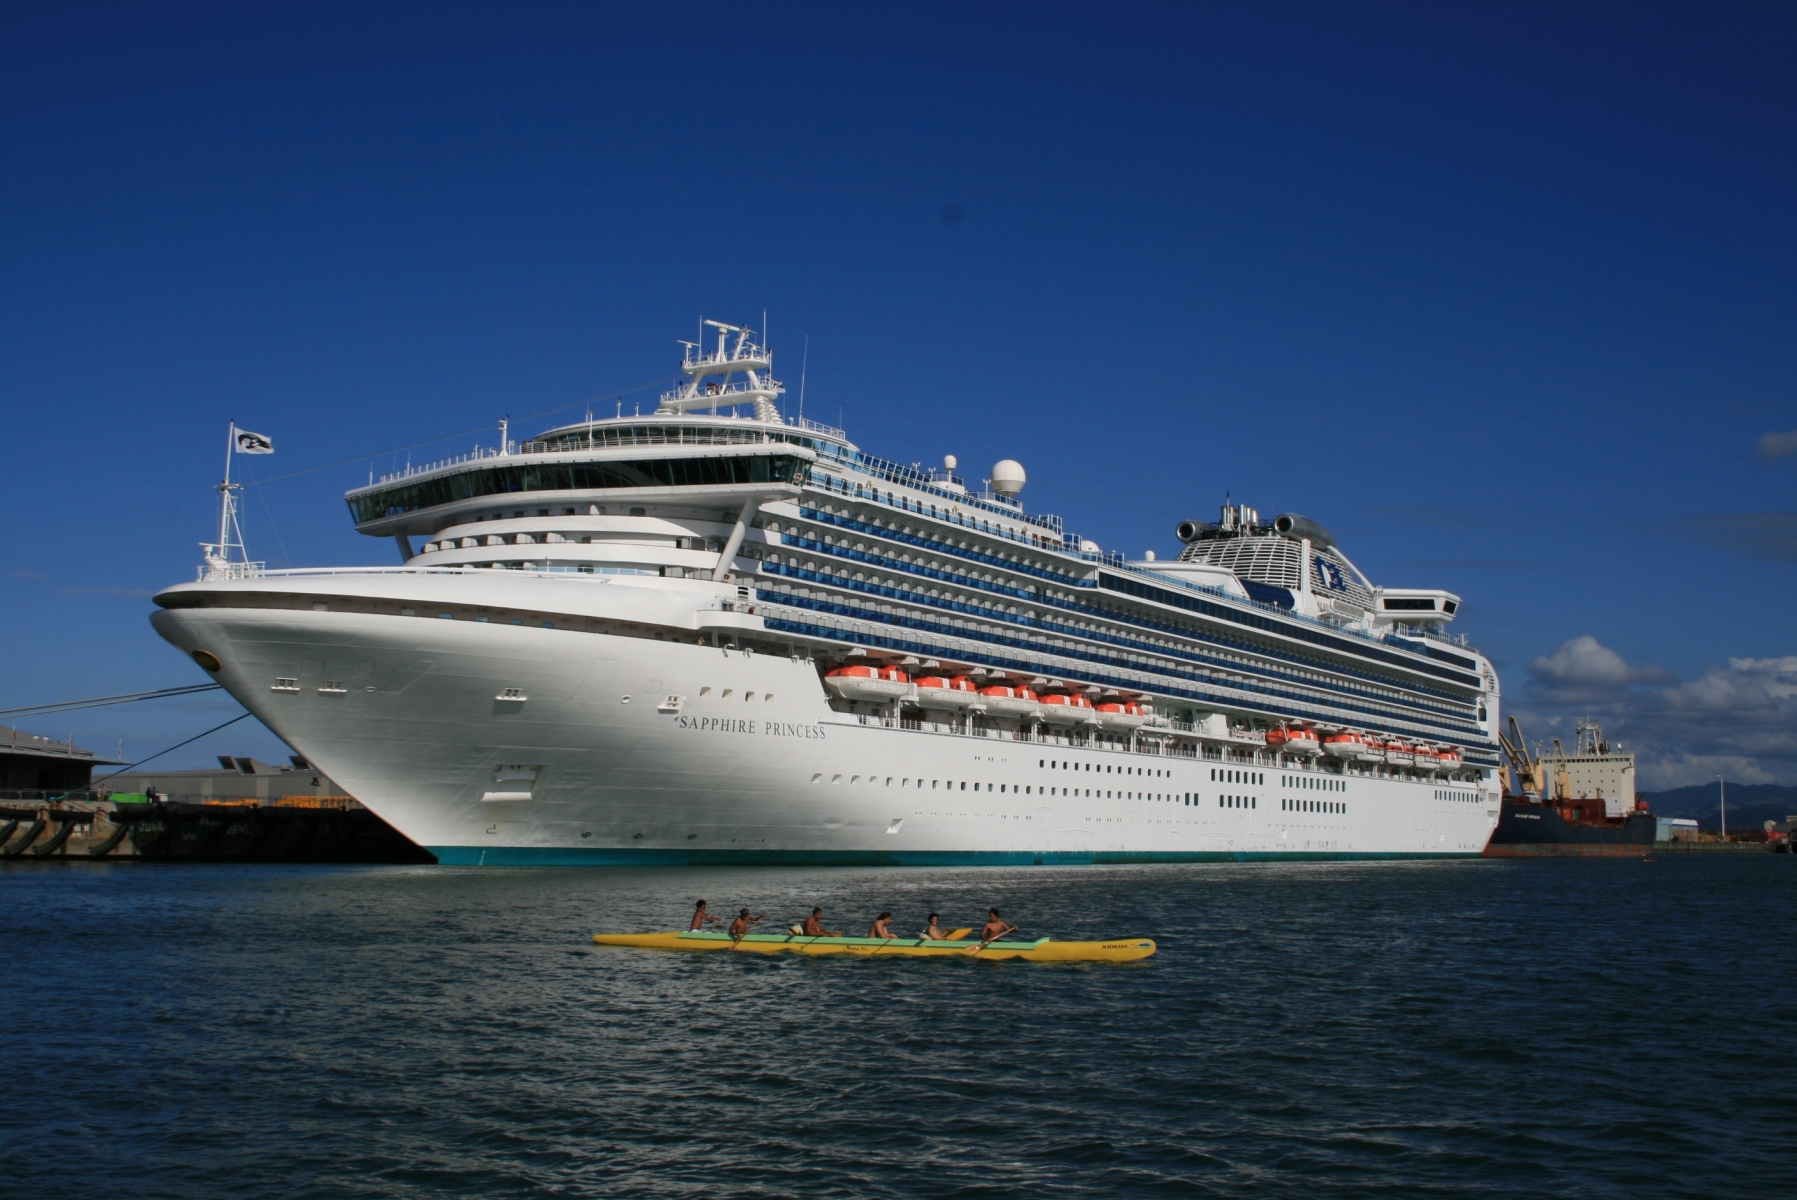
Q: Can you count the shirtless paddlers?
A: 6